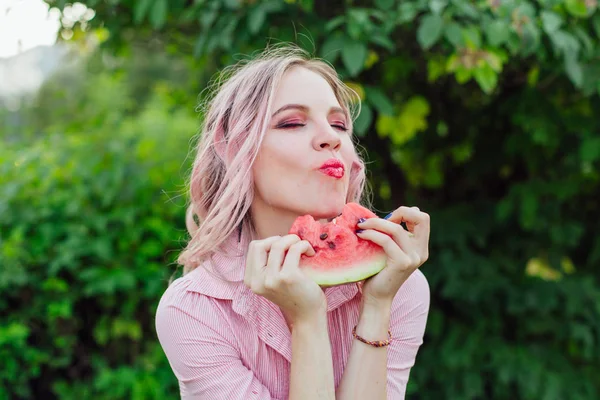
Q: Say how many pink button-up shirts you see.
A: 1